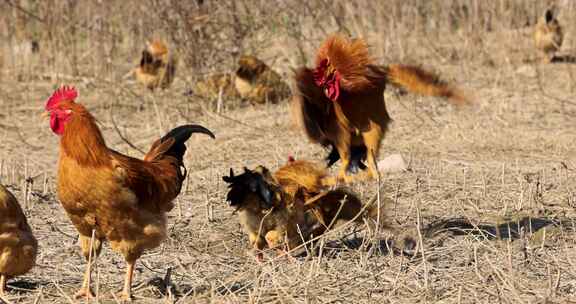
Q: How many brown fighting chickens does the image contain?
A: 2